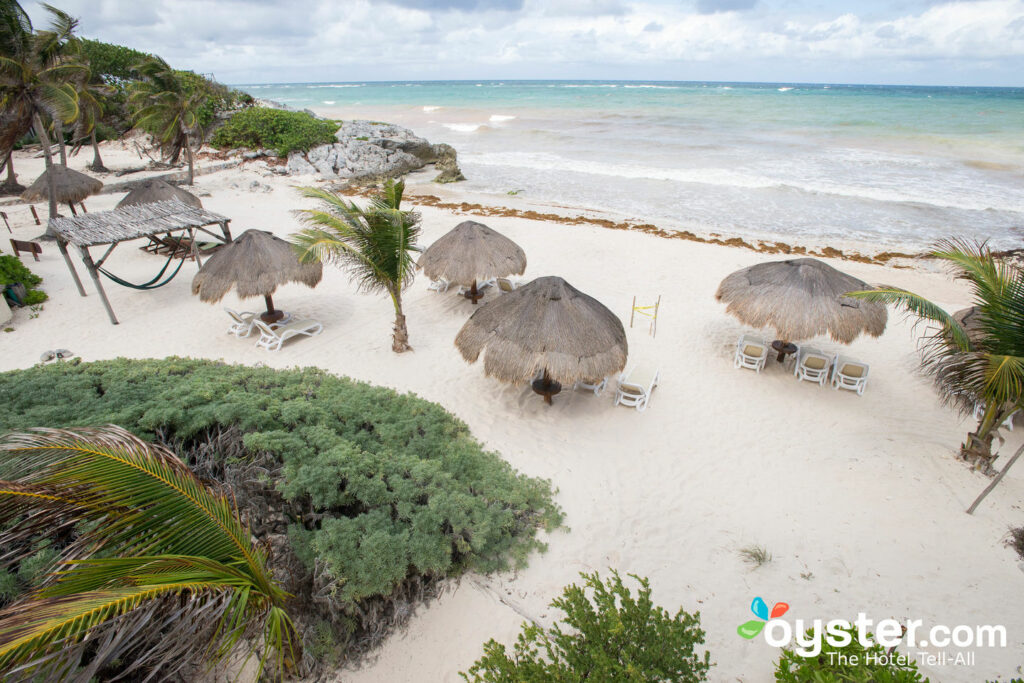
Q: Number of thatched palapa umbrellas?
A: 7